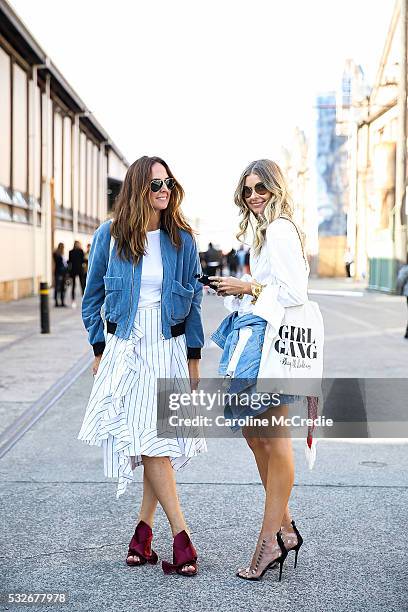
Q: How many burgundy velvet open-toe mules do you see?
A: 2